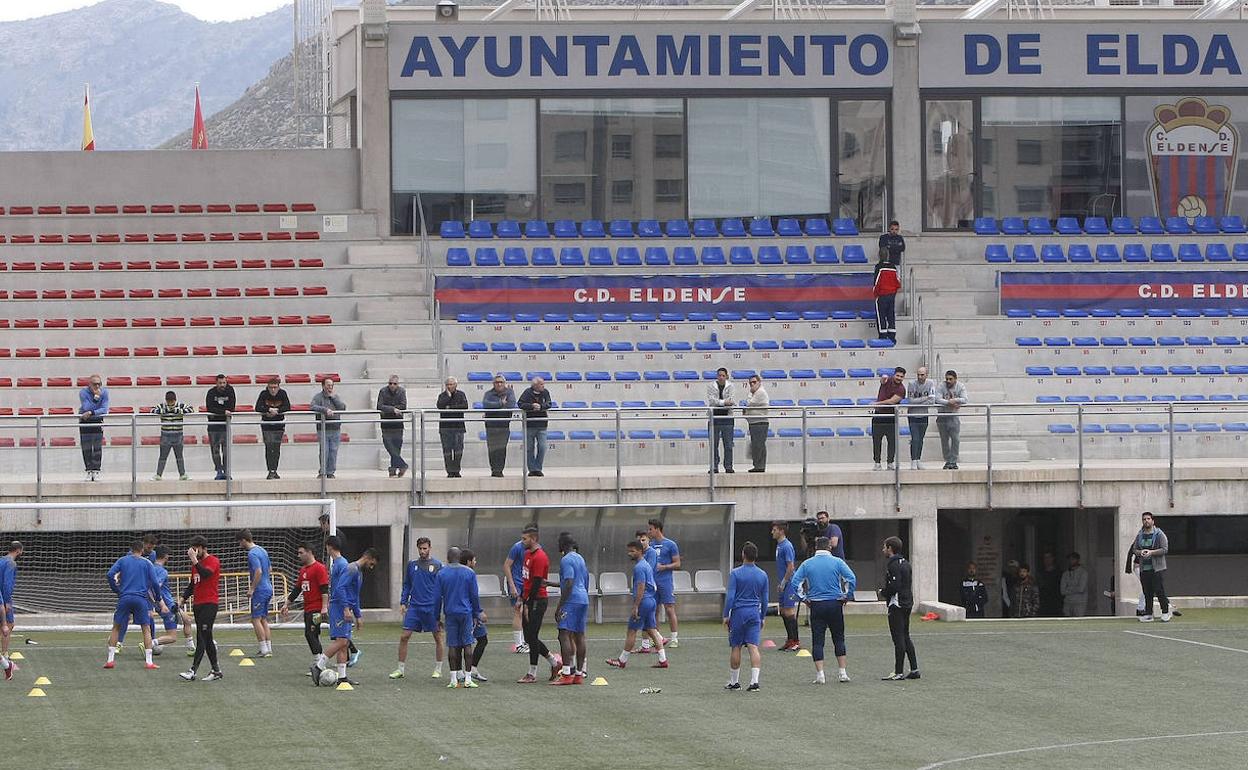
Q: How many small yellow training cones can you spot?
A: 8